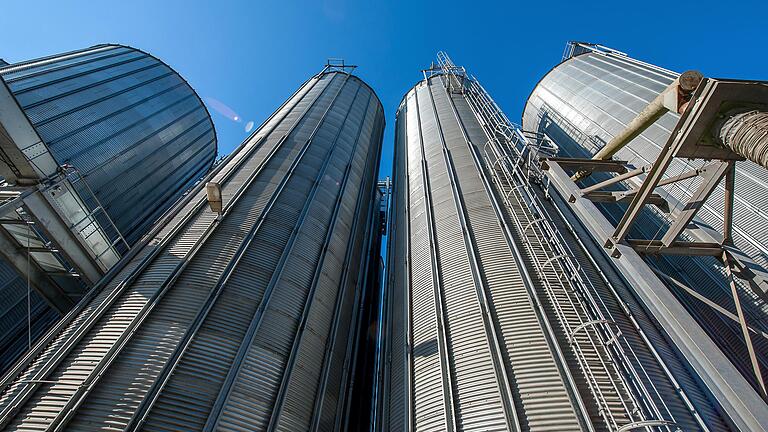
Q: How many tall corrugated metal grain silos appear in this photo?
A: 4